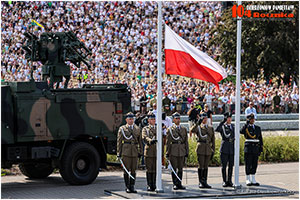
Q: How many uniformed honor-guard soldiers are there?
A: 6